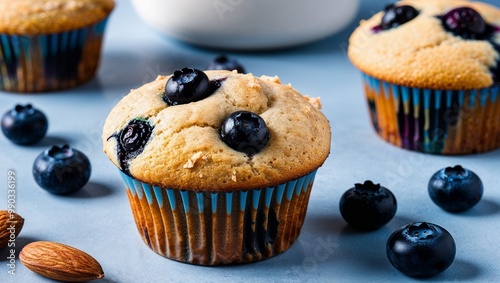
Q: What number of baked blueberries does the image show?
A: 5